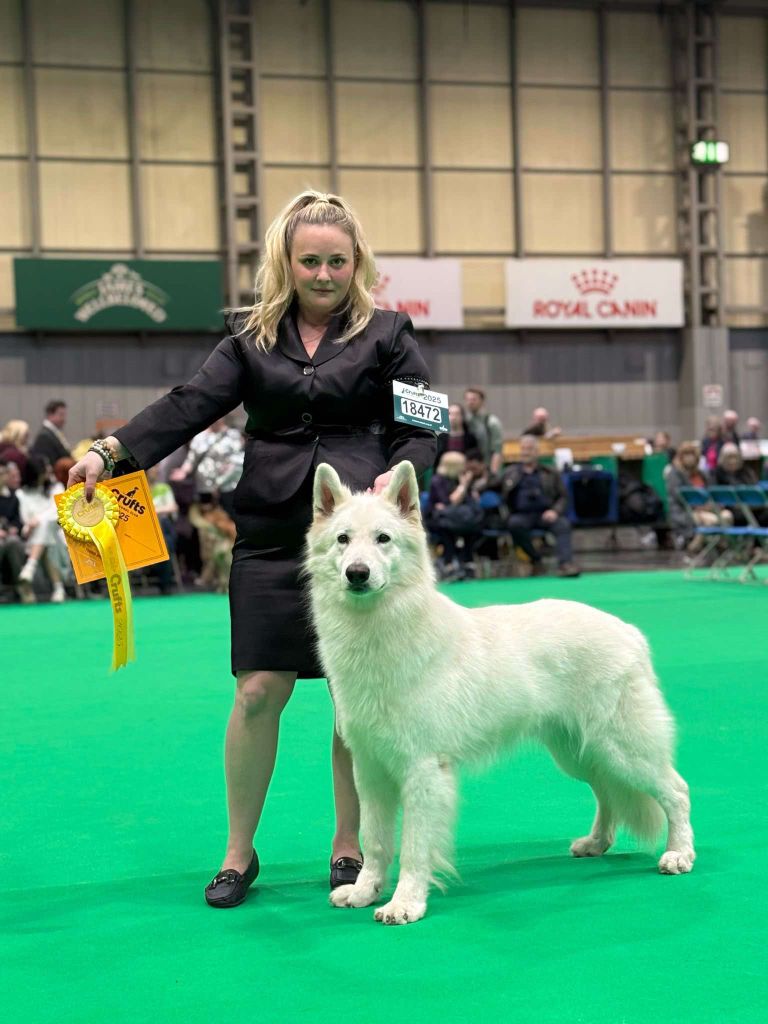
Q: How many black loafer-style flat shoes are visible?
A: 2